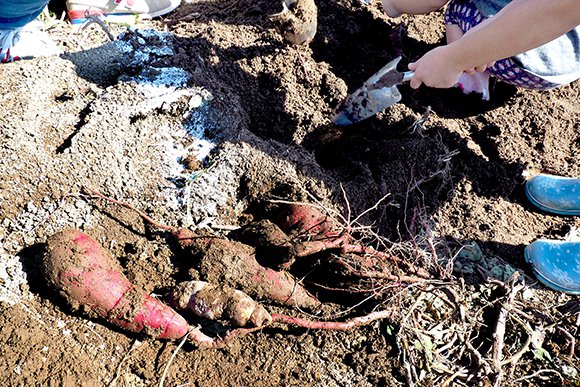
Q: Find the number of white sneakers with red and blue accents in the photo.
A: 2